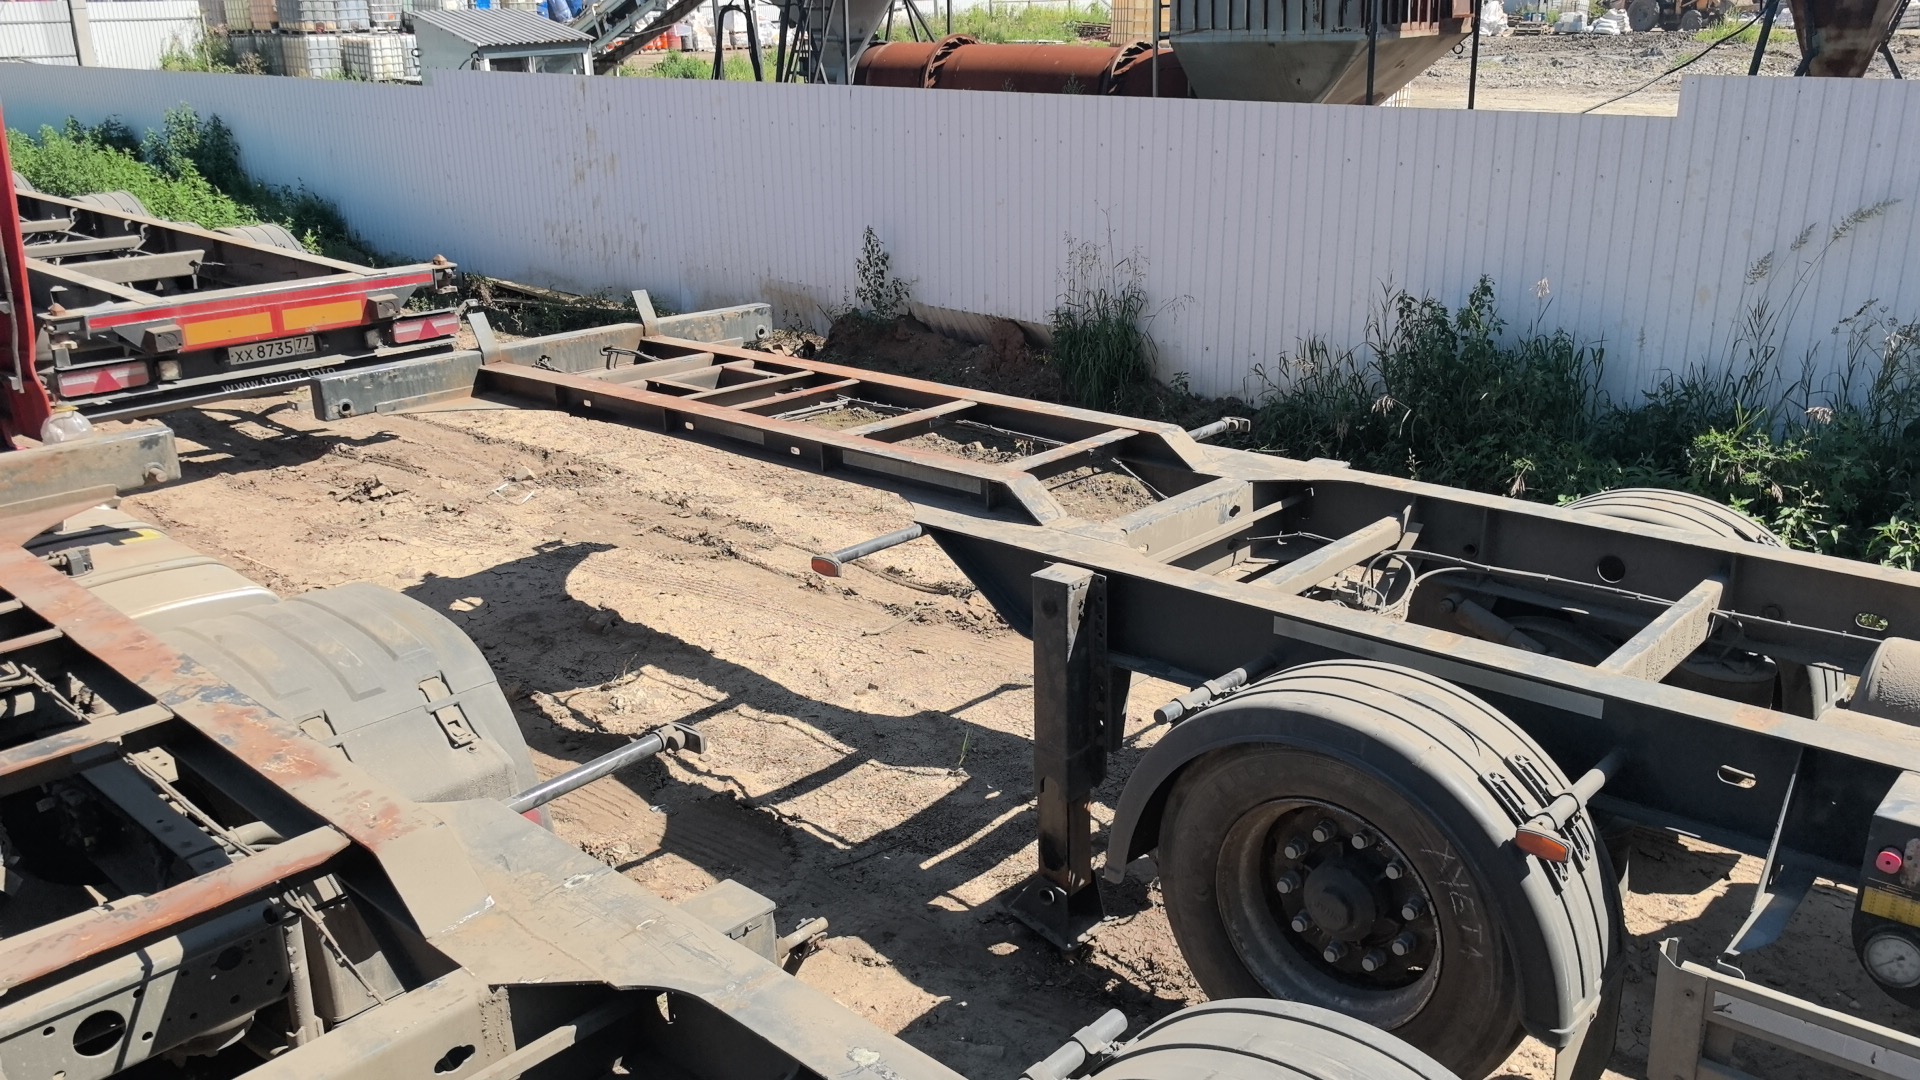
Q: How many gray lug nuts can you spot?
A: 10